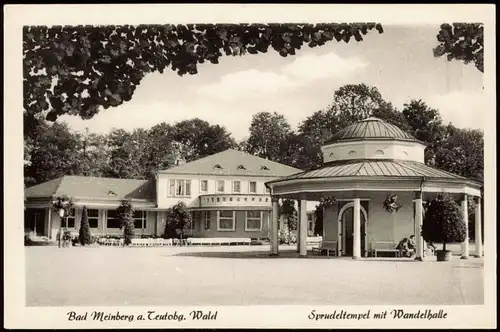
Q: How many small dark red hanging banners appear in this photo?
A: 0